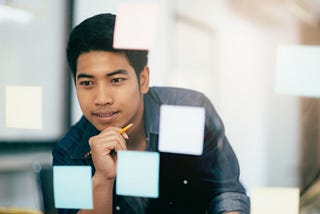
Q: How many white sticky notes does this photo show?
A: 1